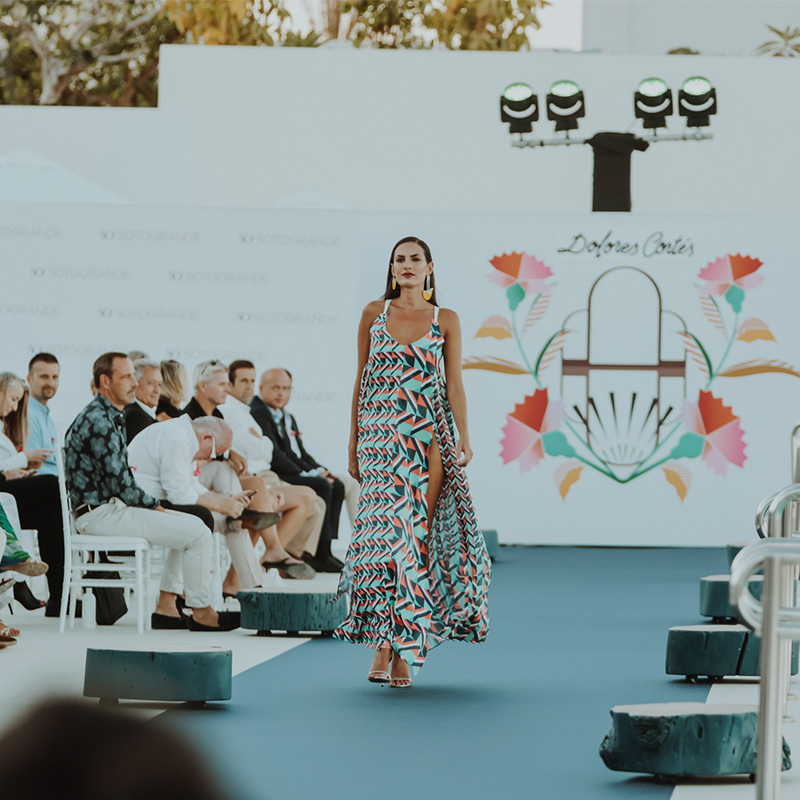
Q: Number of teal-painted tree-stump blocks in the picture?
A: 7